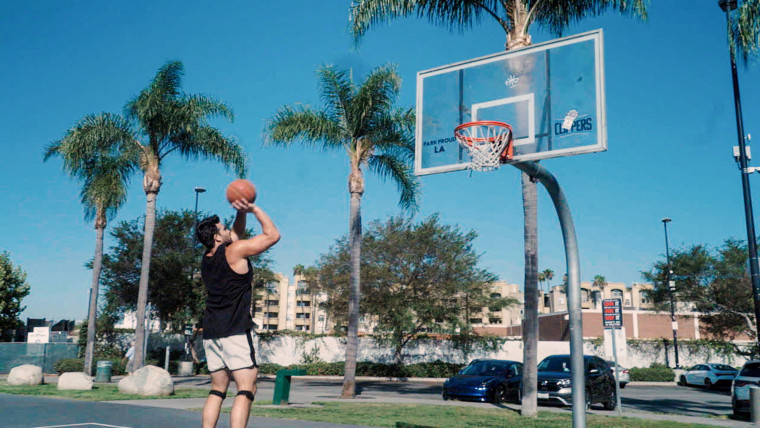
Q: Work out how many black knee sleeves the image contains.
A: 2